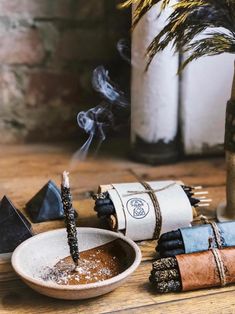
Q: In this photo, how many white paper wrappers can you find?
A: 1